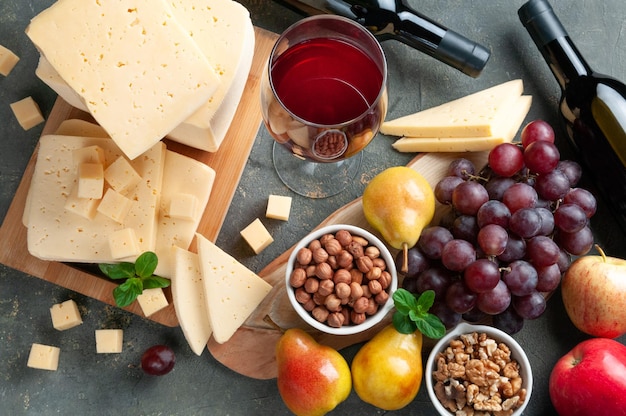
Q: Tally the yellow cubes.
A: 15